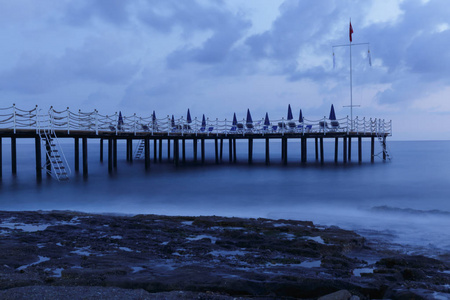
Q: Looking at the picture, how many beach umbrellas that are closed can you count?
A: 11